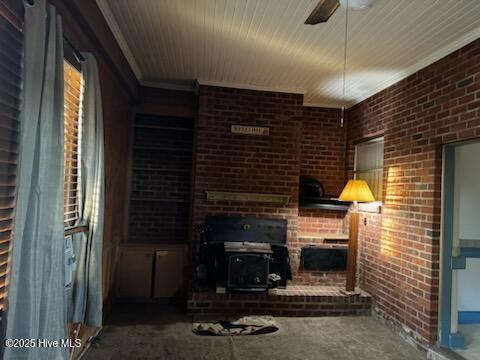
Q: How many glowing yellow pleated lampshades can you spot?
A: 1